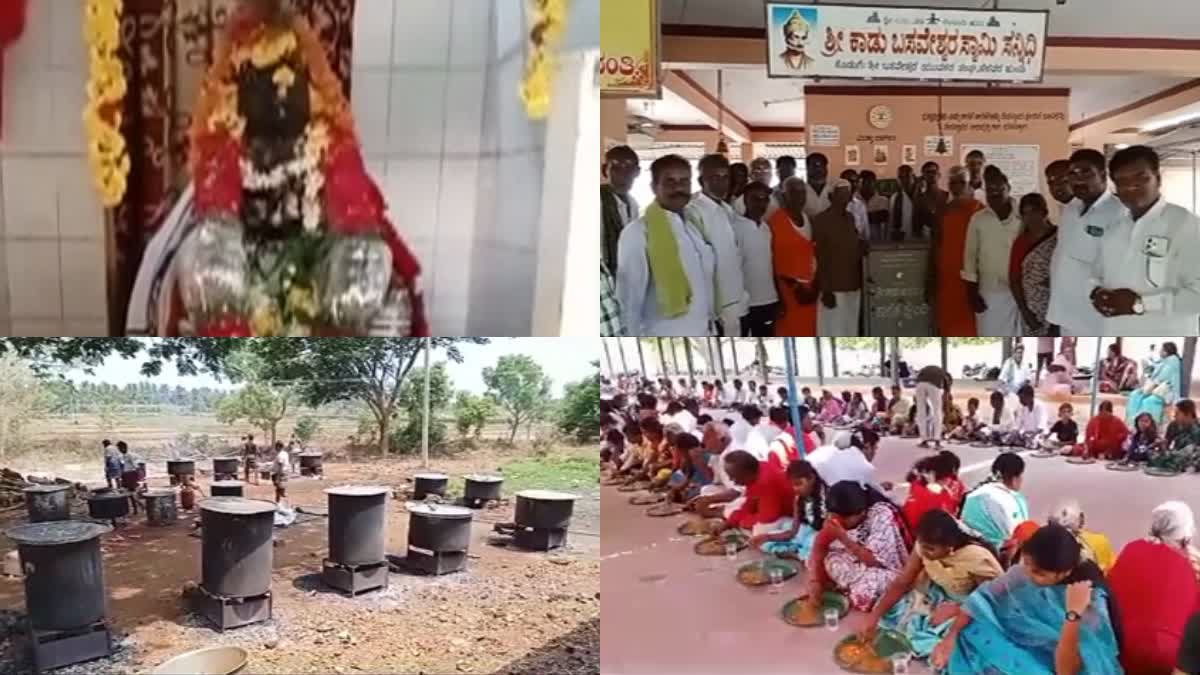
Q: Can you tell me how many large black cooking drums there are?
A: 14